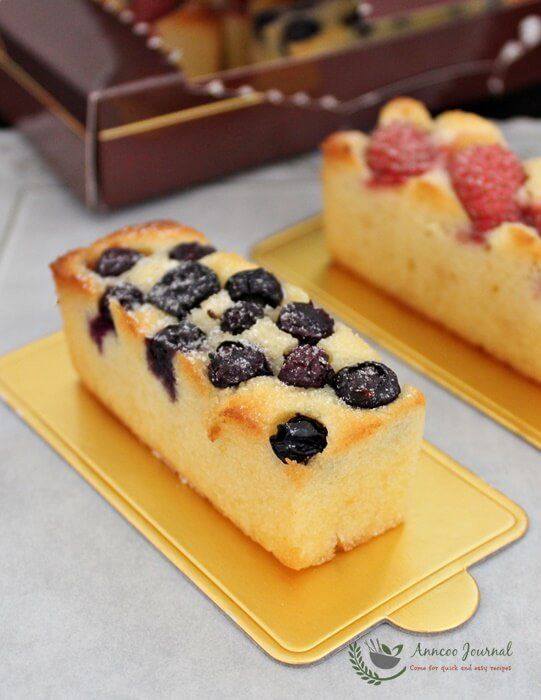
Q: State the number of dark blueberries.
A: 12